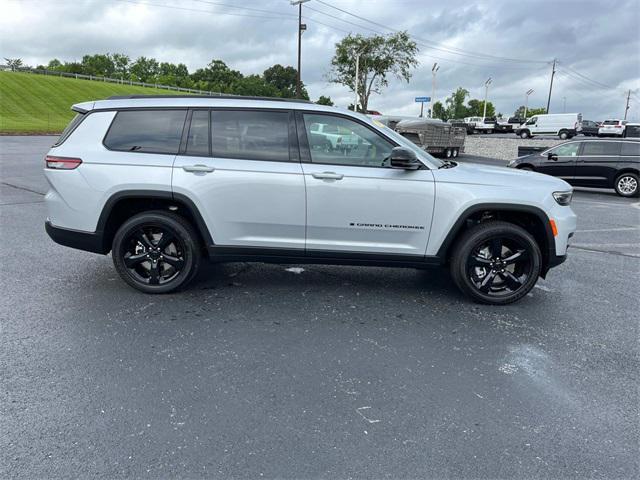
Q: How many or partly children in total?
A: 0